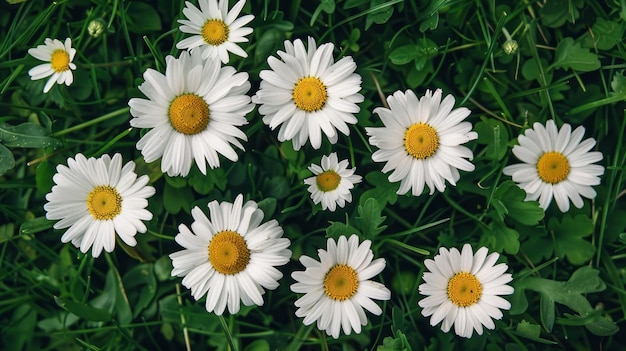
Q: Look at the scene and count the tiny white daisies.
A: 2